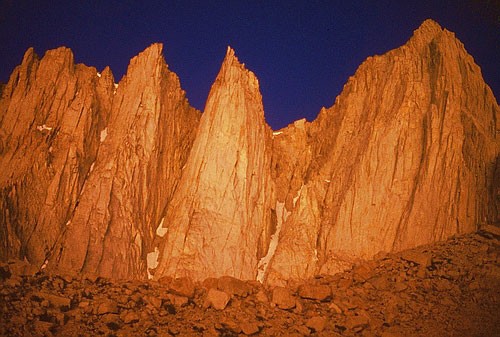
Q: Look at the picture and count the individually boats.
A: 0